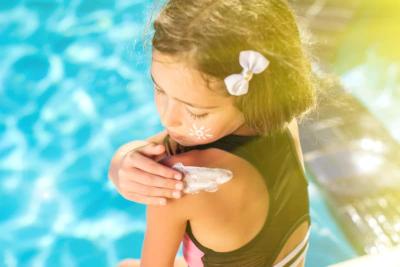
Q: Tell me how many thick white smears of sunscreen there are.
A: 1